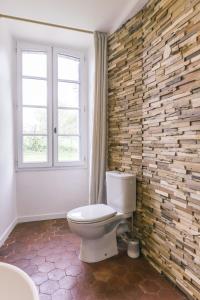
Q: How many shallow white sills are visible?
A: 1